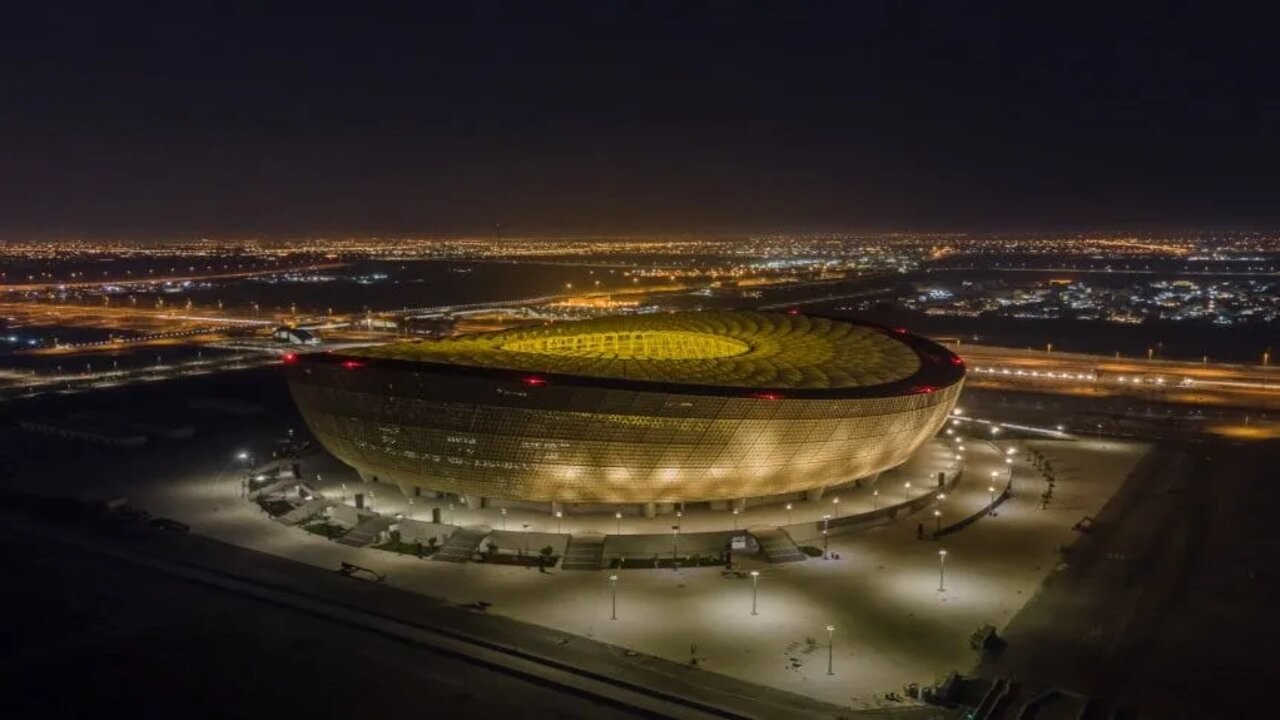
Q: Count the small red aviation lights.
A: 8